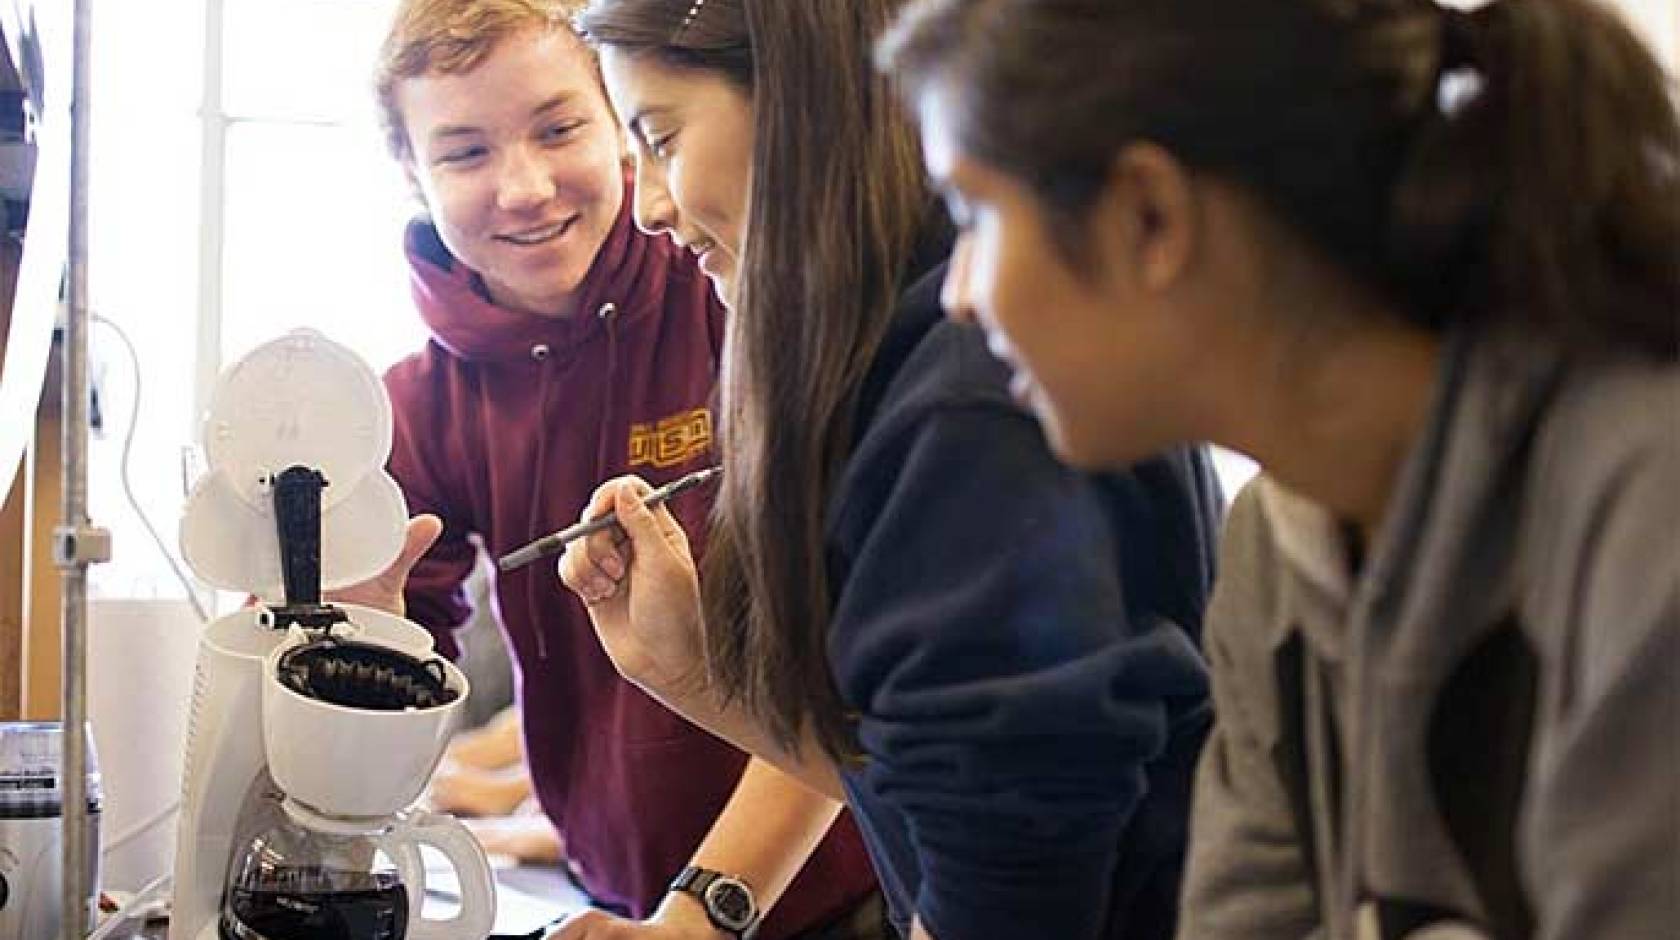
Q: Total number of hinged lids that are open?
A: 1